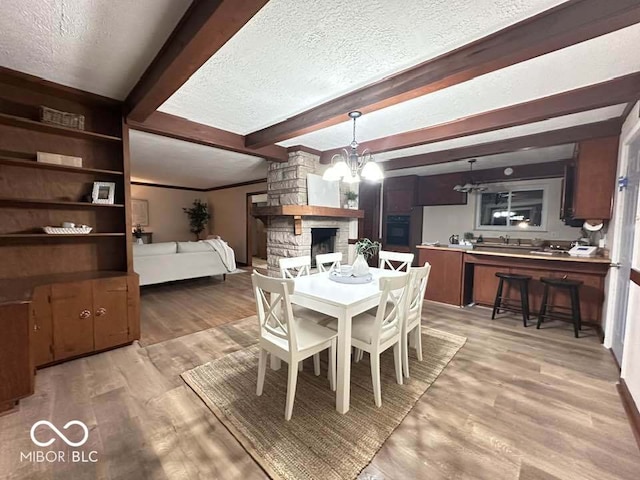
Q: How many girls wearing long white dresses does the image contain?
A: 0